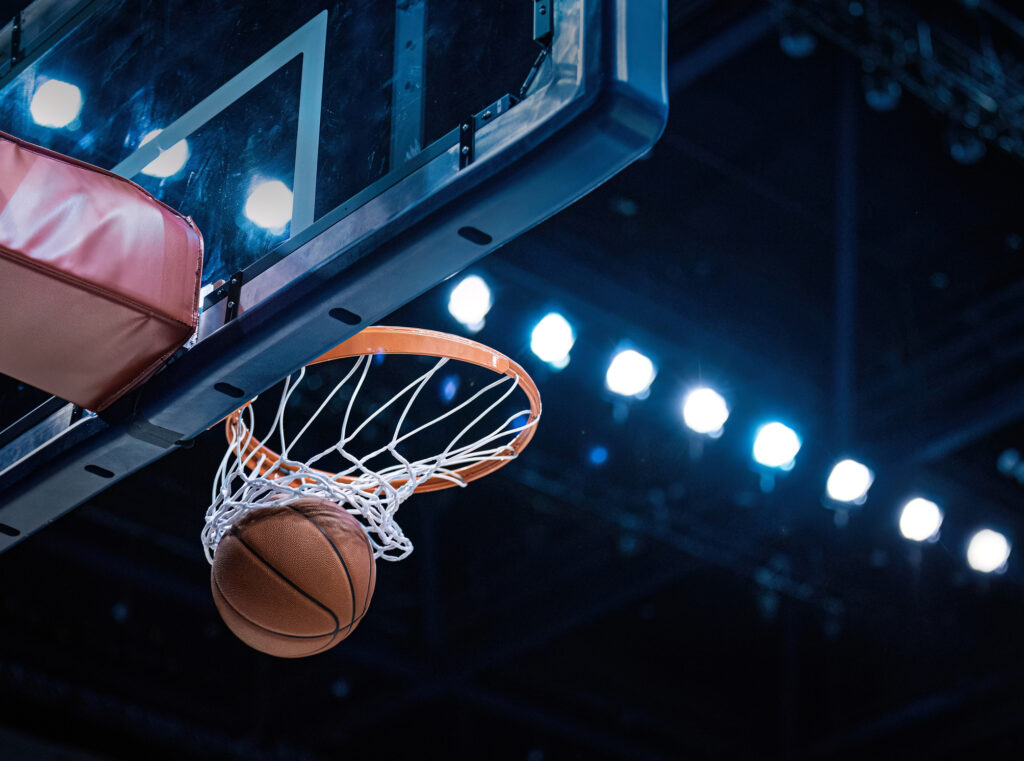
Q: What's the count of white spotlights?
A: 11